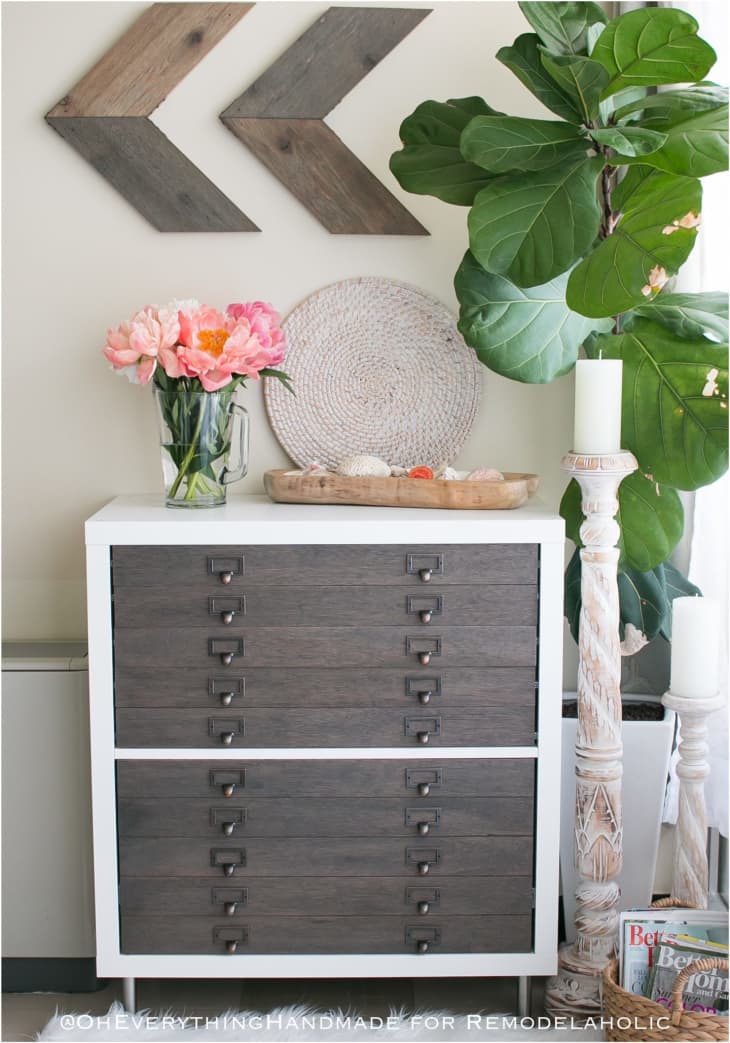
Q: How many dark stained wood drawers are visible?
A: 10